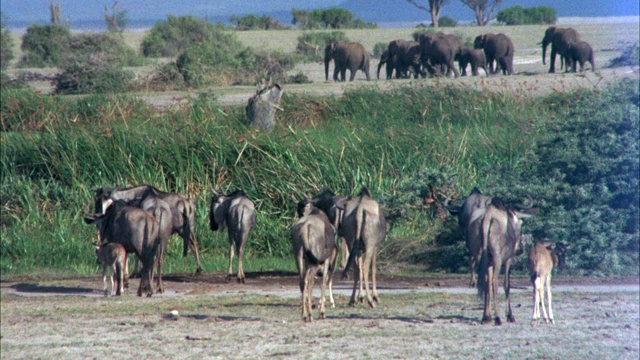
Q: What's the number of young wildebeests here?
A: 2